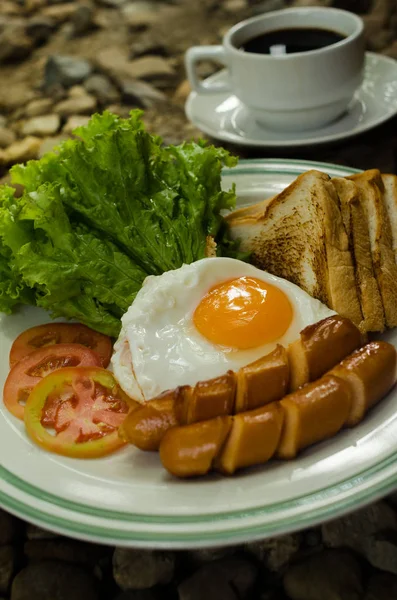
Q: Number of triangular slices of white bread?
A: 4